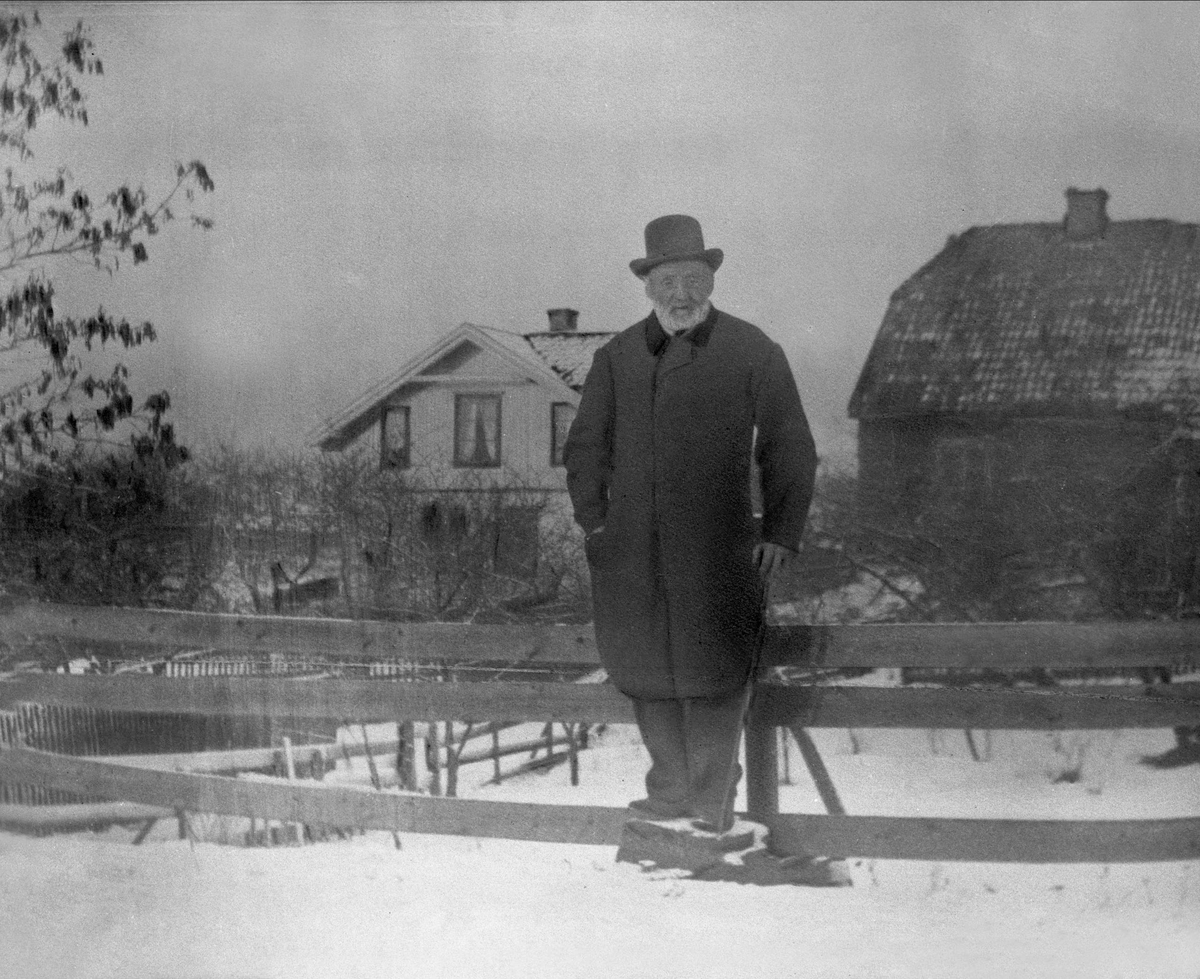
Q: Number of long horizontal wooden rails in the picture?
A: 3